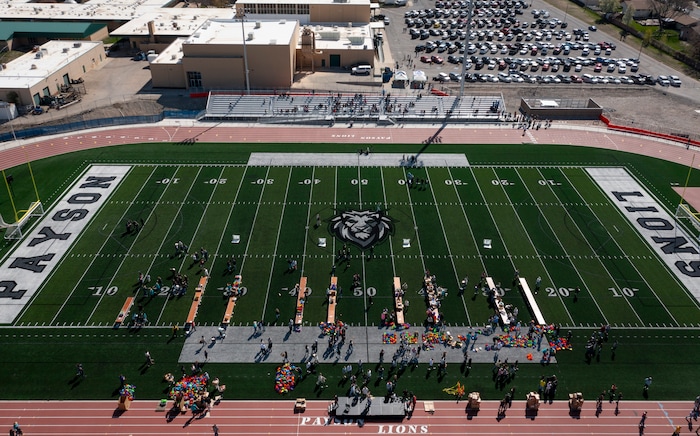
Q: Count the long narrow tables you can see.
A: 9